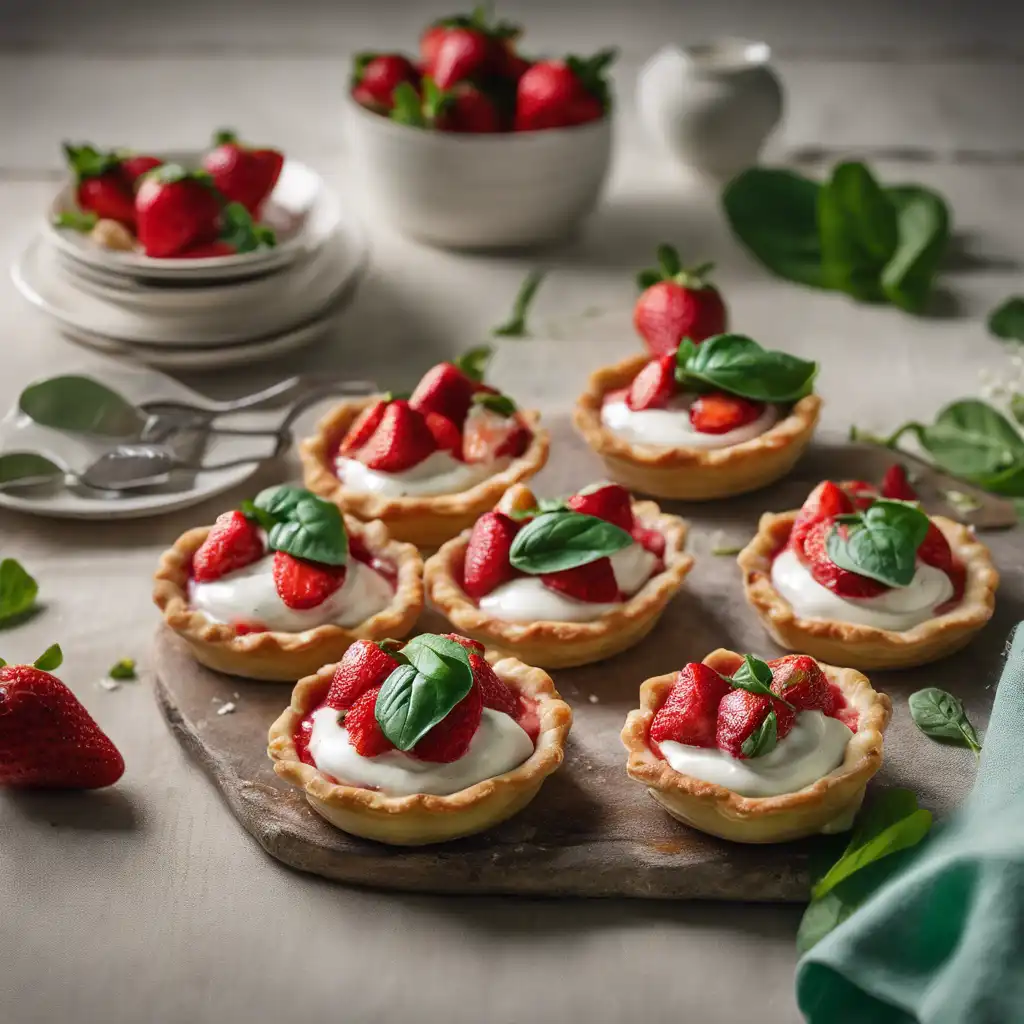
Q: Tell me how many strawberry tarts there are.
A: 7